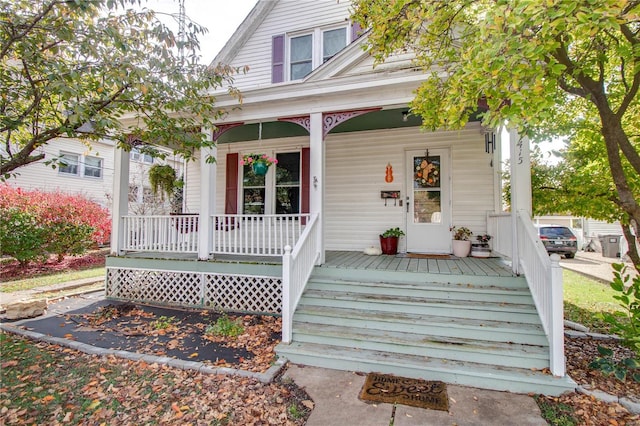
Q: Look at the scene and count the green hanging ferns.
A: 1